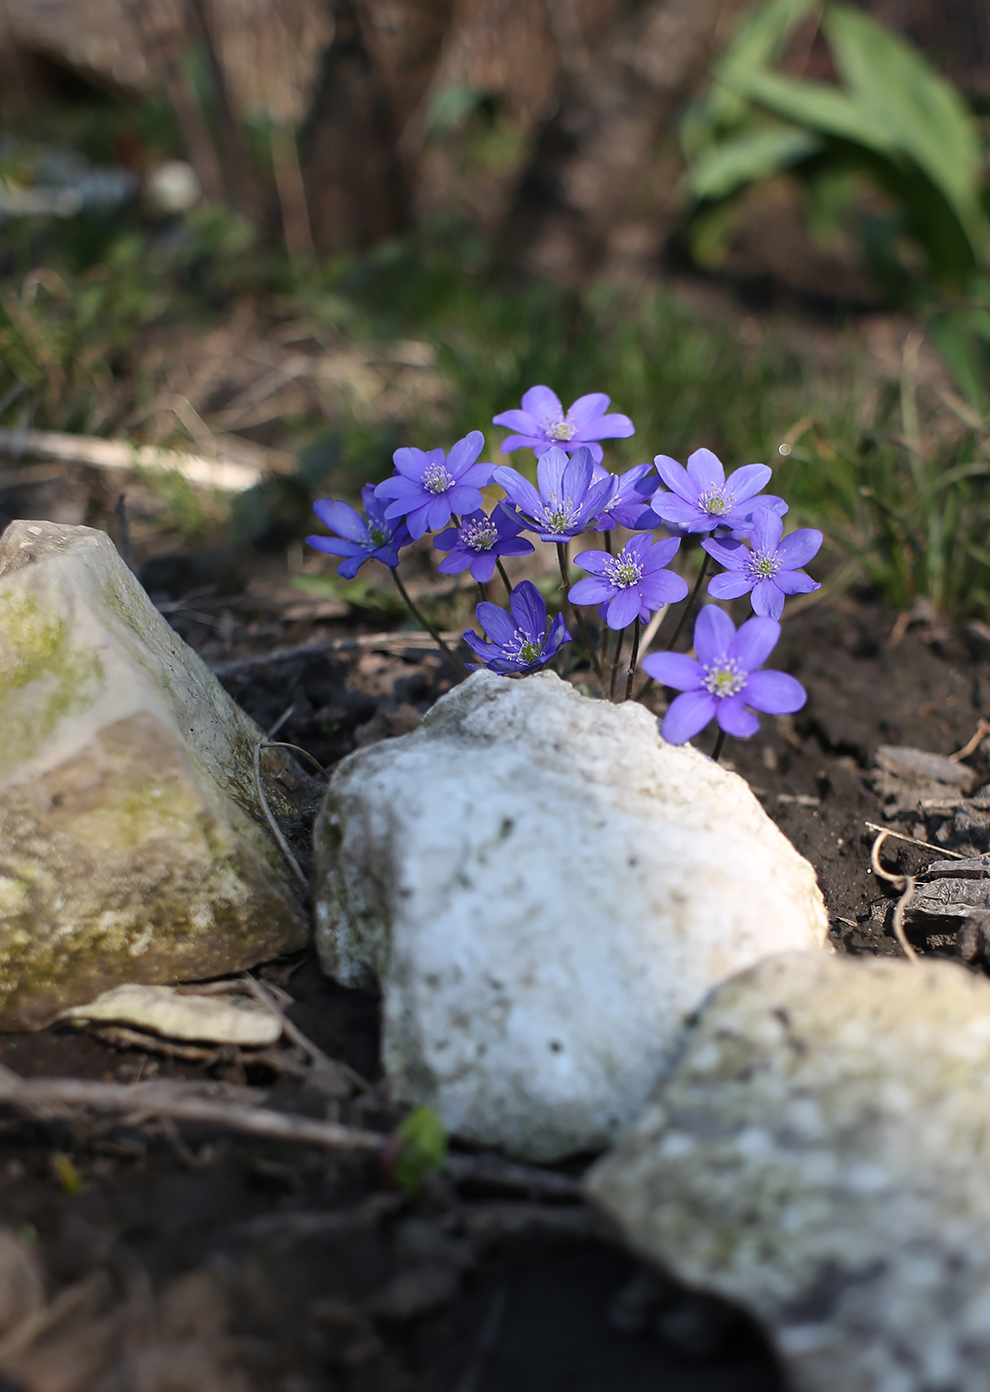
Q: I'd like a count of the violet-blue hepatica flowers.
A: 11